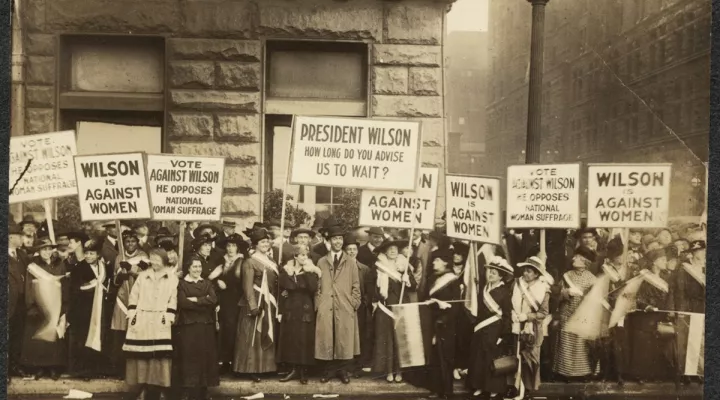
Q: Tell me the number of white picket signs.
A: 8